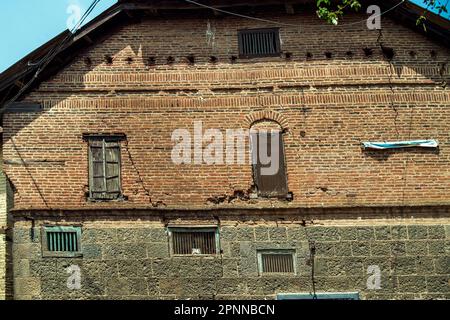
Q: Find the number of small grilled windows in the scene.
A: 4